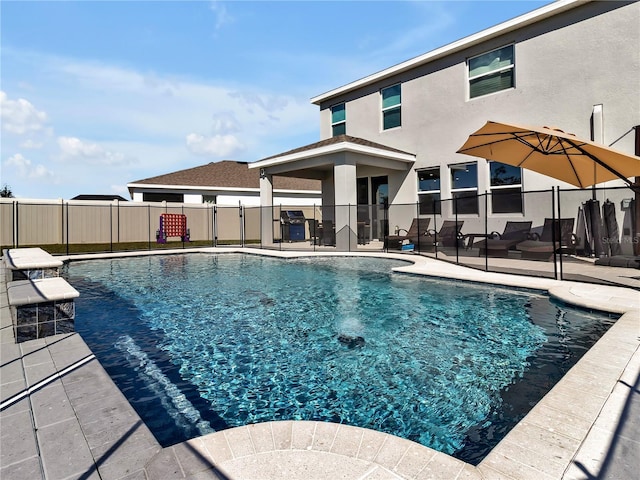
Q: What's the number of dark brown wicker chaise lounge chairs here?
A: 4